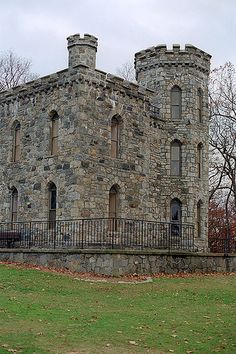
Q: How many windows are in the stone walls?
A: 12